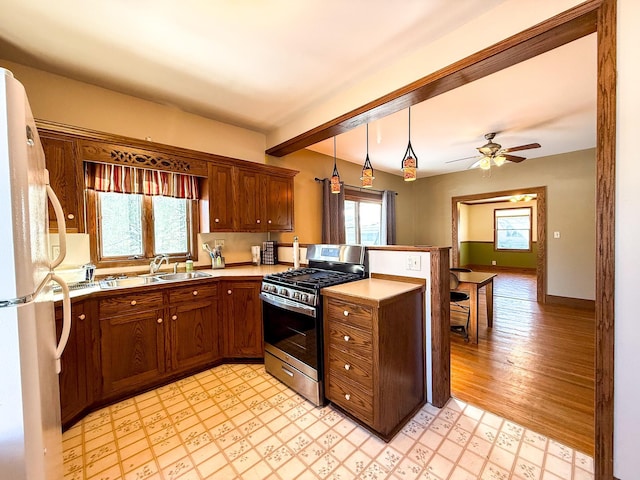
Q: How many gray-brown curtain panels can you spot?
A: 2